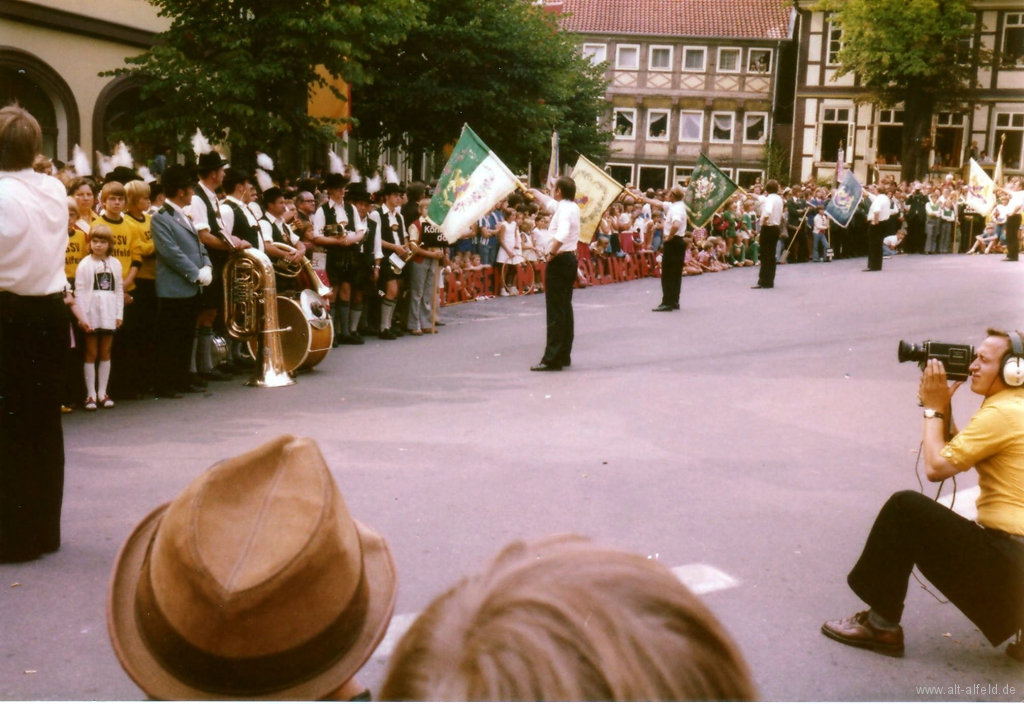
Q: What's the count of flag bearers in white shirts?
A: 5